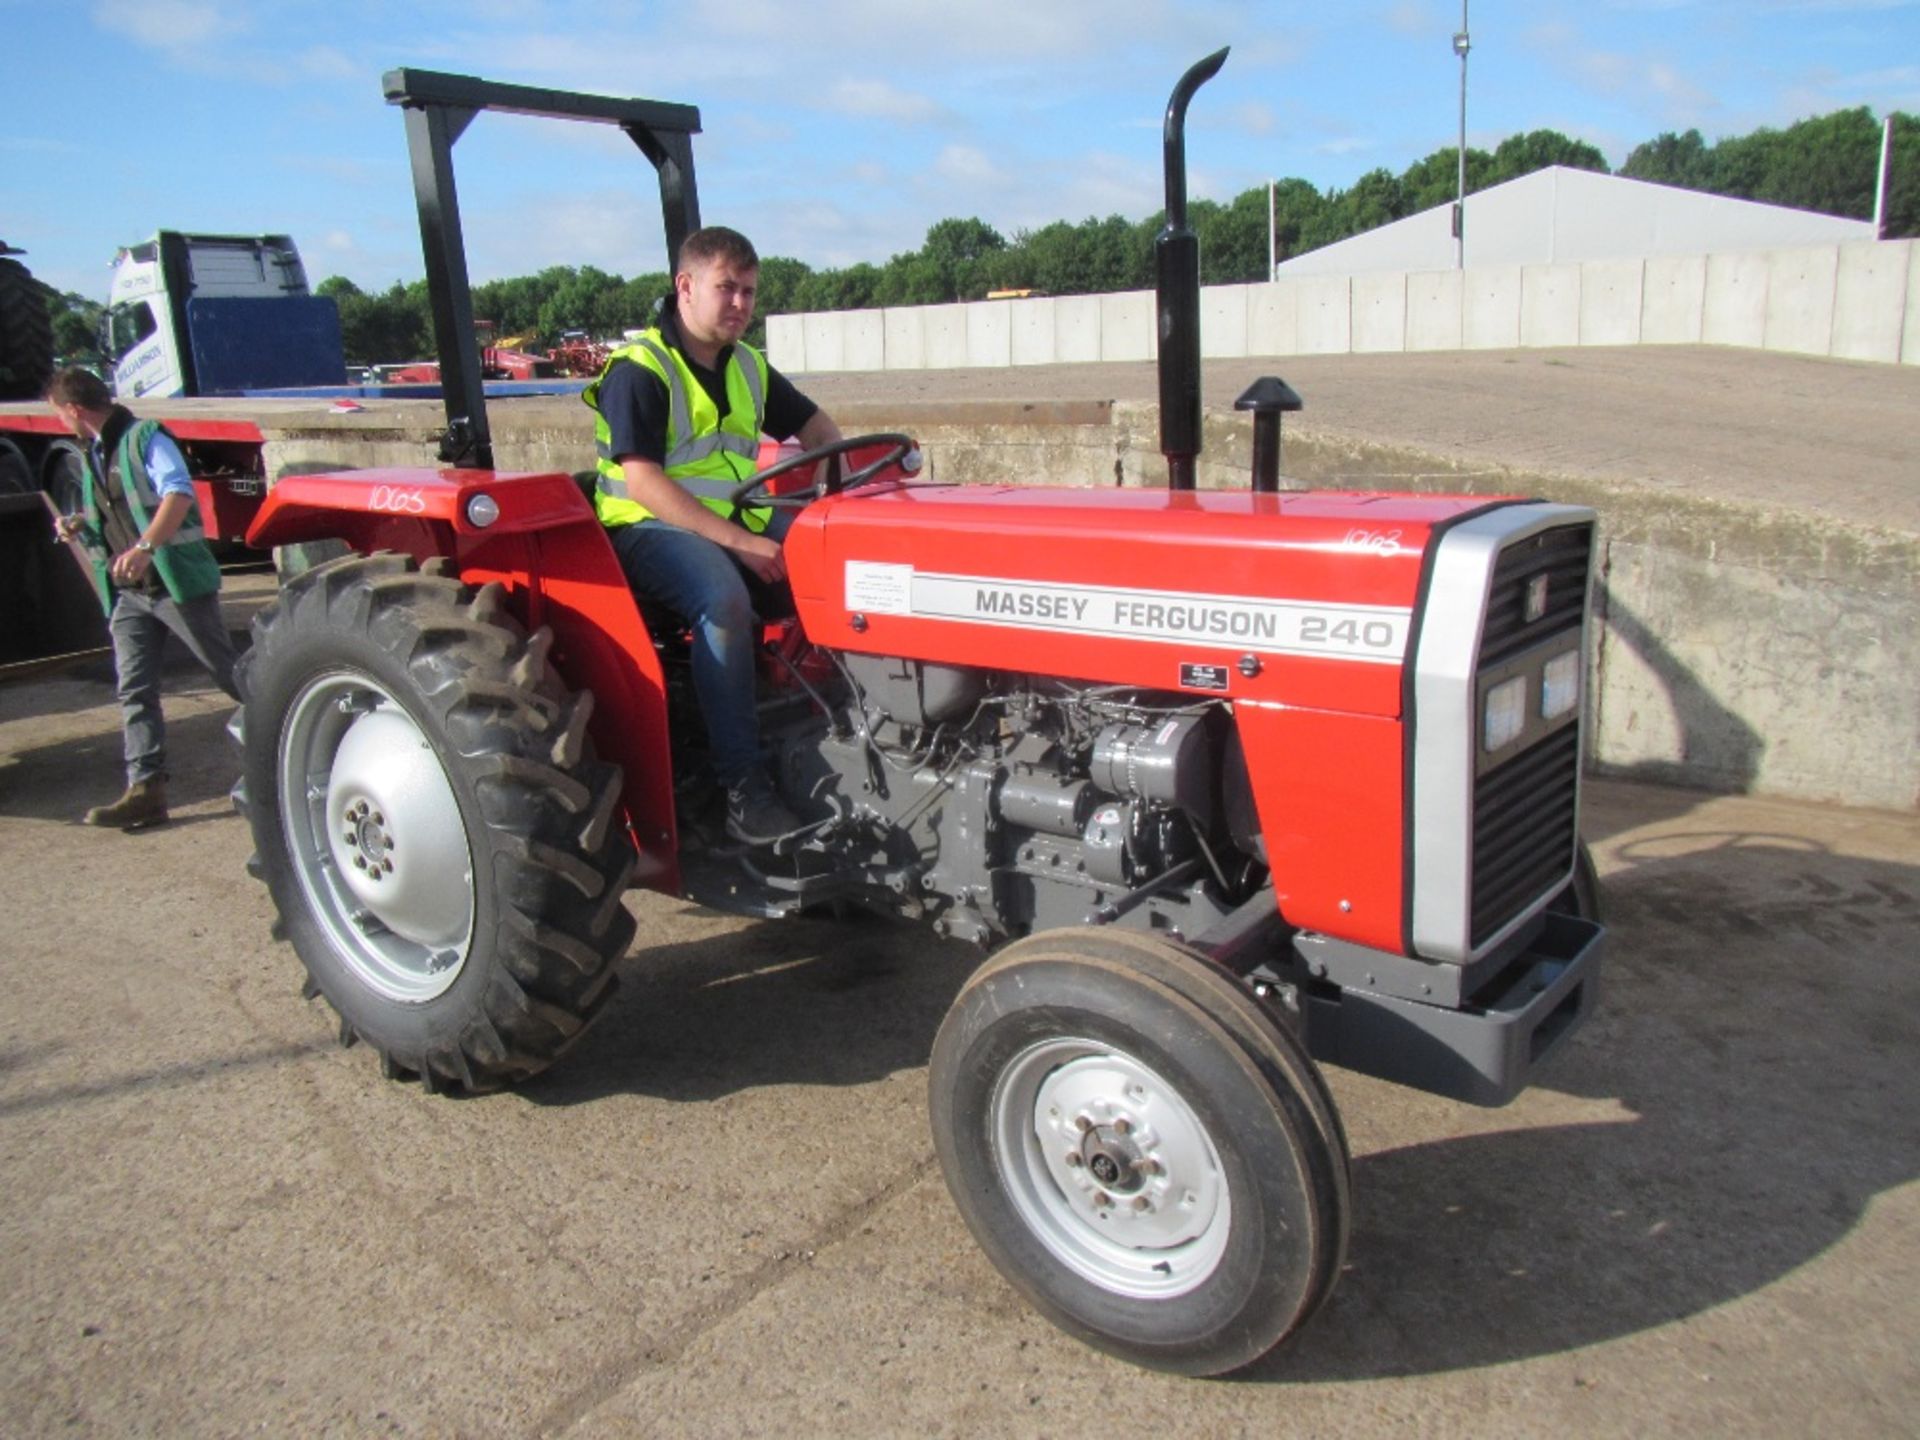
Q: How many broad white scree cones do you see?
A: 0